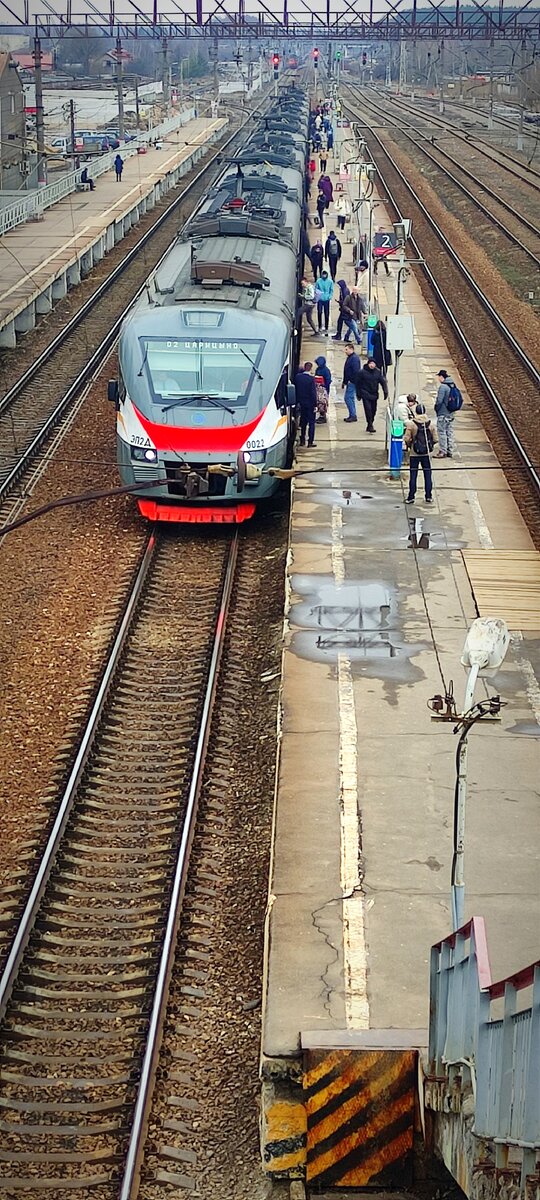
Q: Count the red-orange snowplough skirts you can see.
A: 1